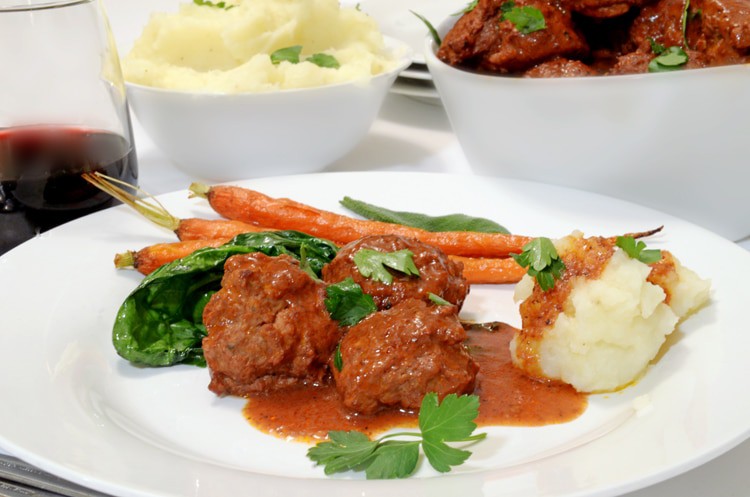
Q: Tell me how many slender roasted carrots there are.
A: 3